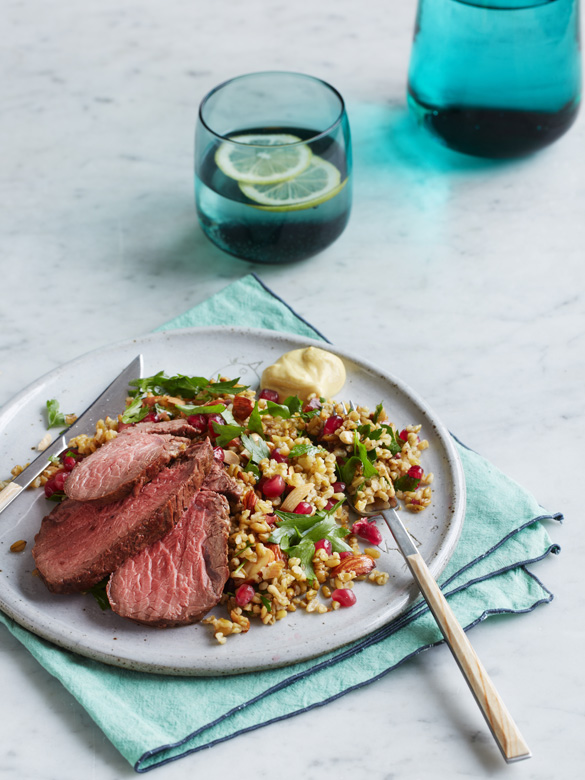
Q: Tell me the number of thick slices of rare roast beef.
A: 3